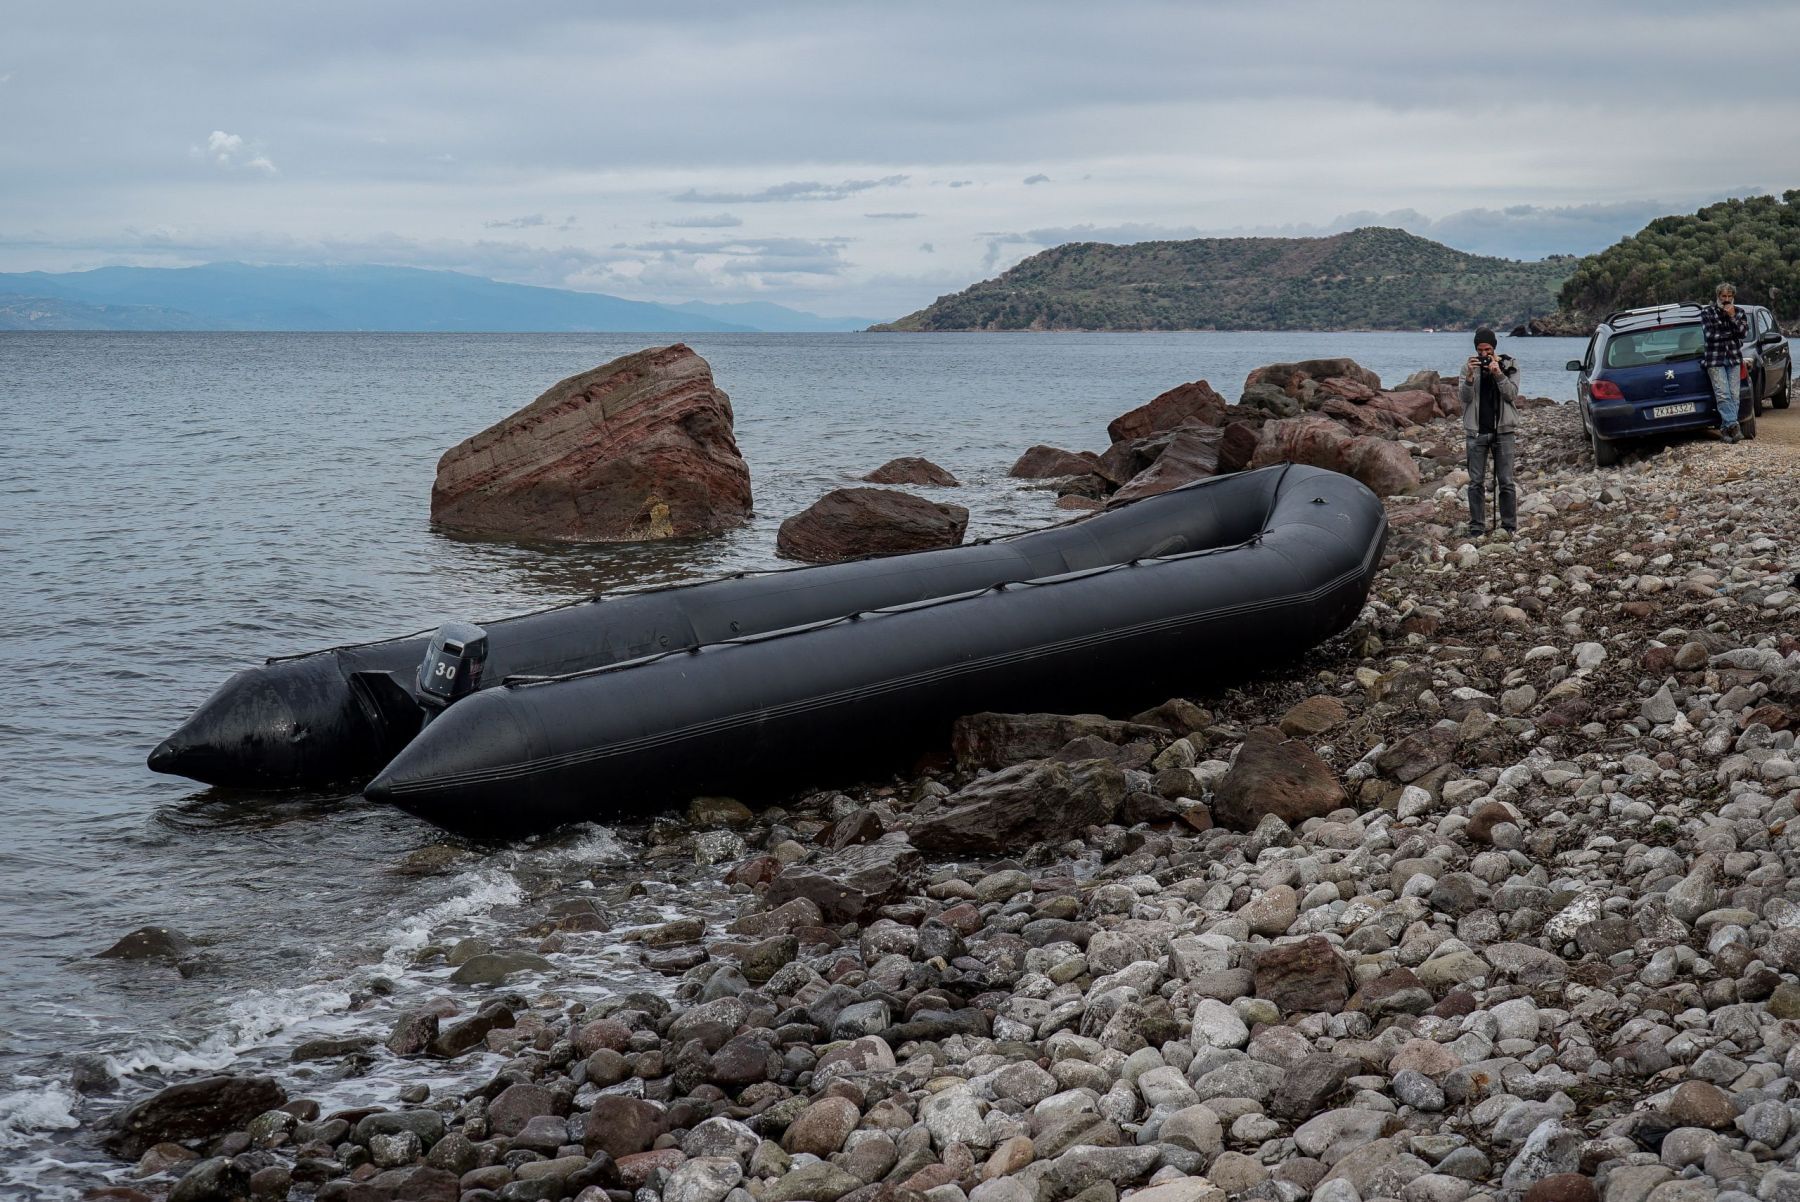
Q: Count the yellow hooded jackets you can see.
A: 0